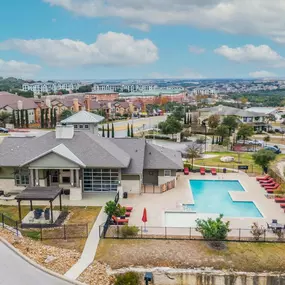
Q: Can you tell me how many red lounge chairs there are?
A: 14